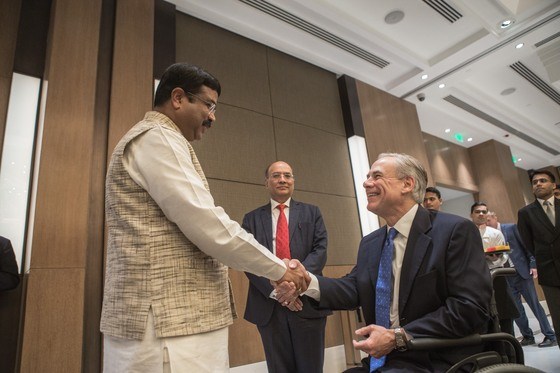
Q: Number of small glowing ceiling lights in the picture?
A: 7